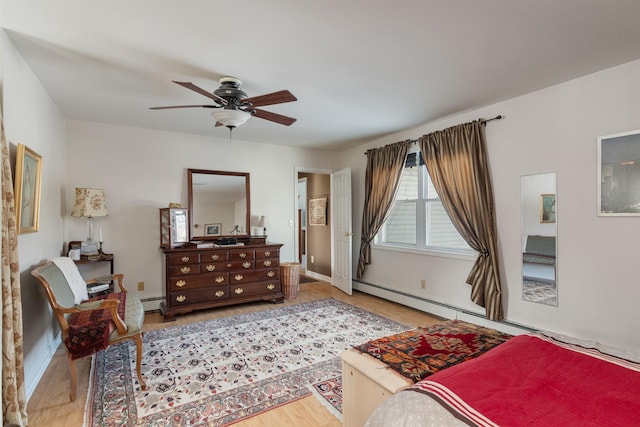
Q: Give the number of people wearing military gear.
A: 0